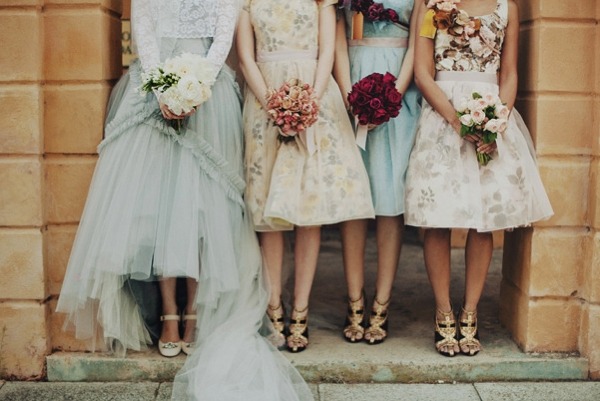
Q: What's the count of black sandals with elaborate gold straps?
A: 6